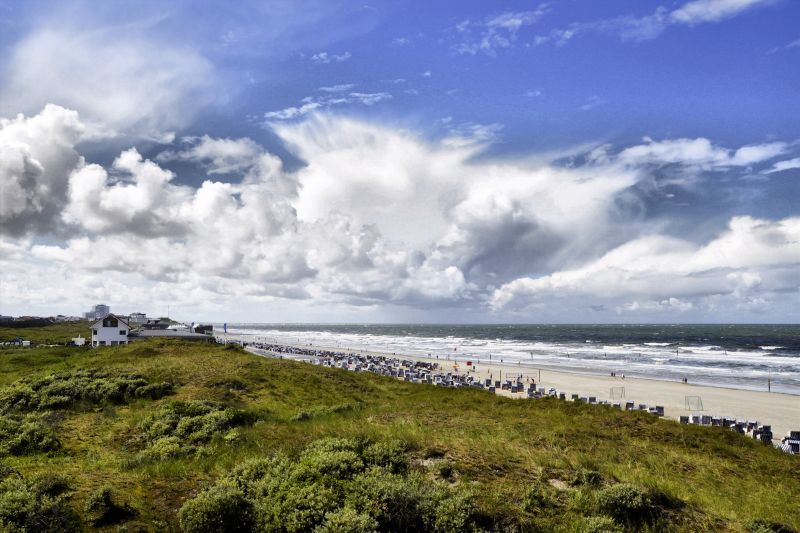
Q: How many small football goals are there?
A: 2